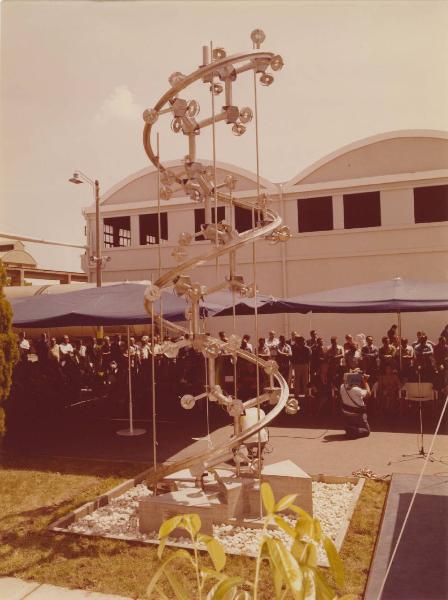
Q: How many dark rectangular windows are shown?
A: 7